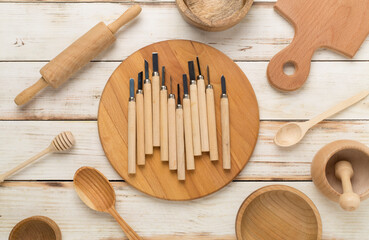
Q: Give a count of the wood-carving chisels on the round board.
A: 12